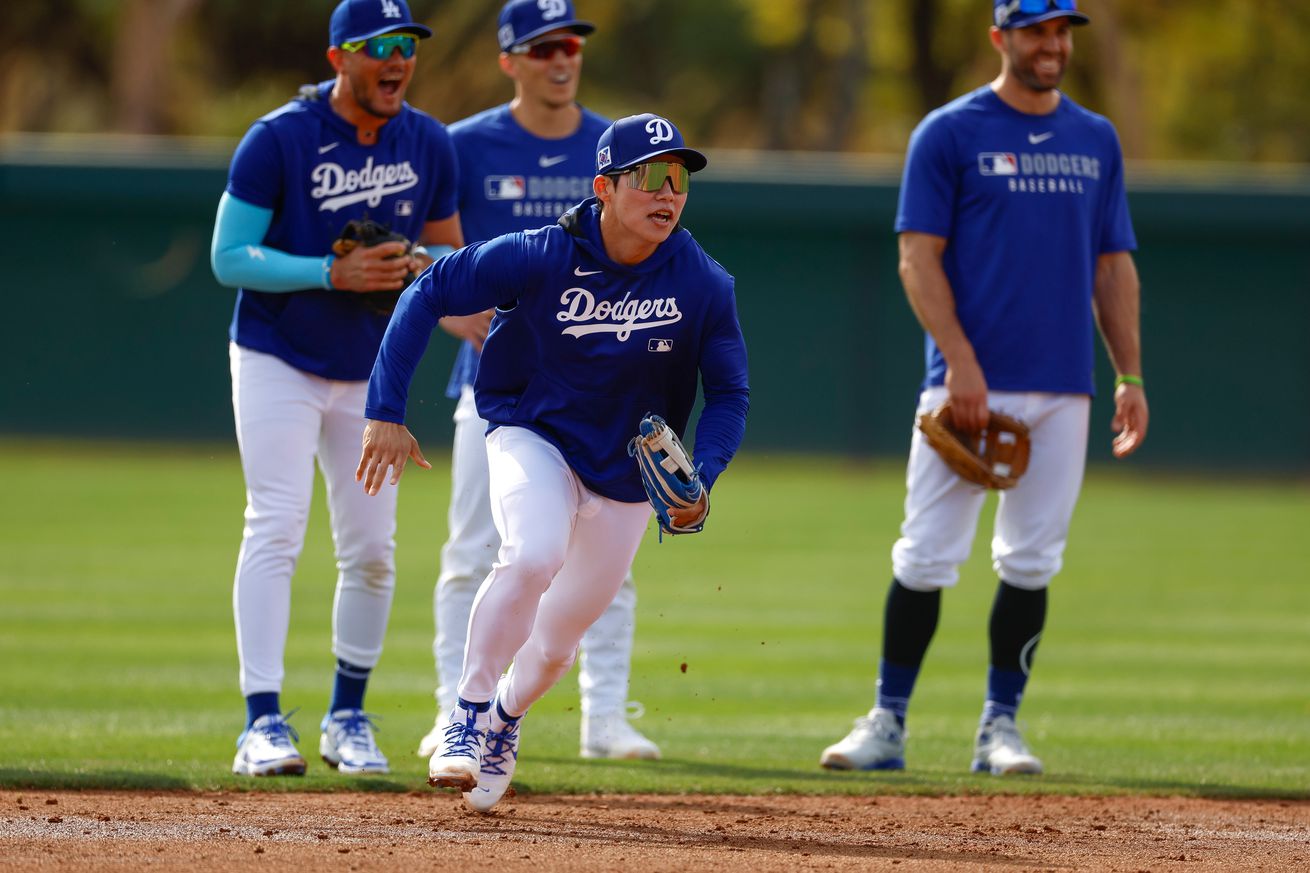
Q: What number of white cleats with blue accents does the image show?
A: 6